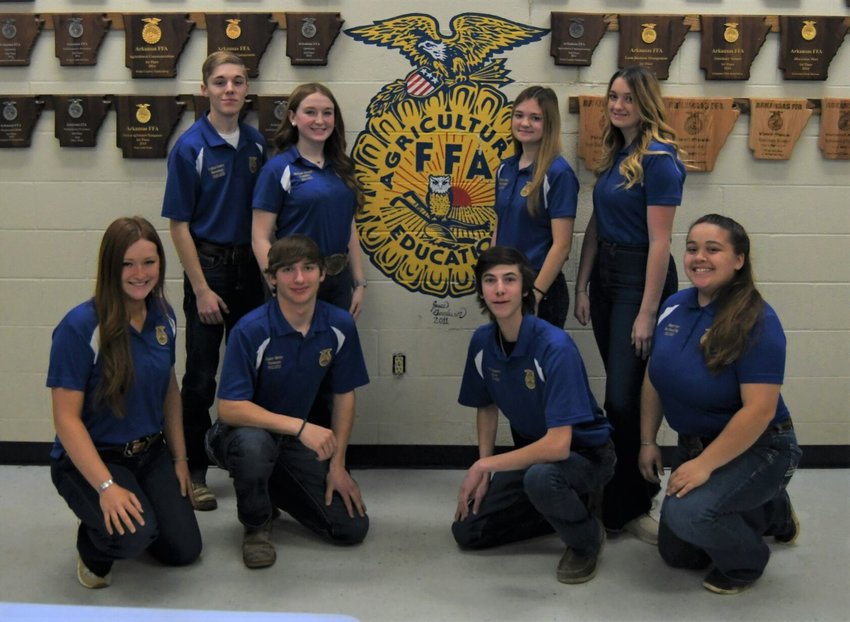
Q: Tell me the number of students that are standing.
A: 4